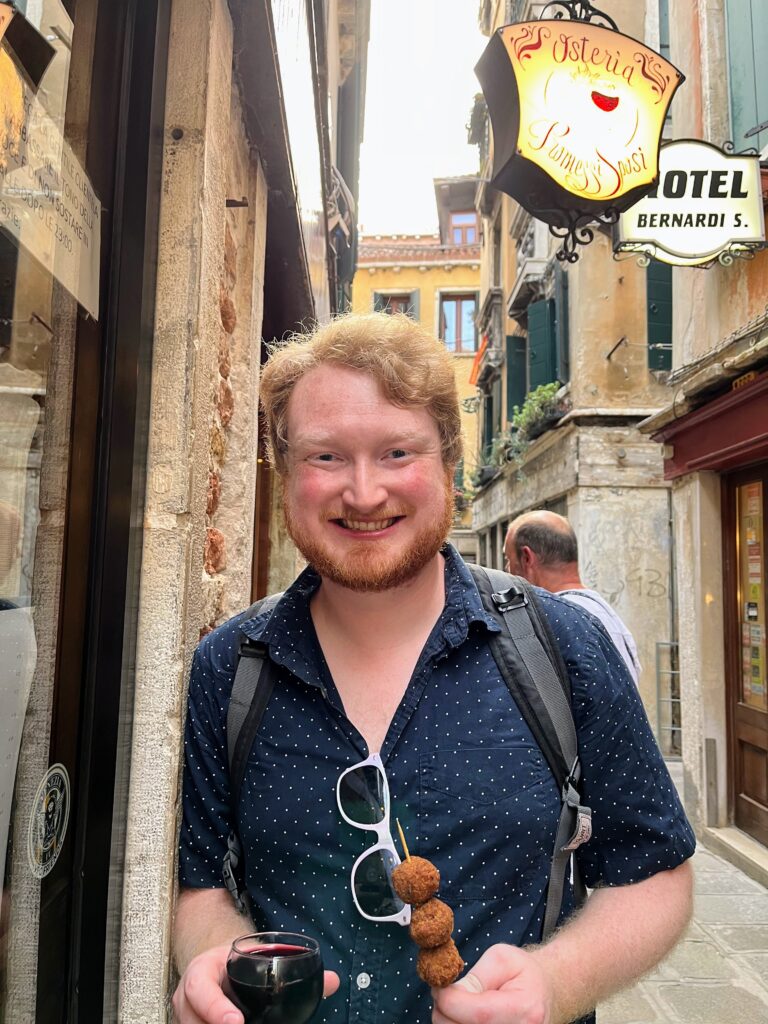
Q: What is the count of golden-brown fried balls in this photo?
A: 3